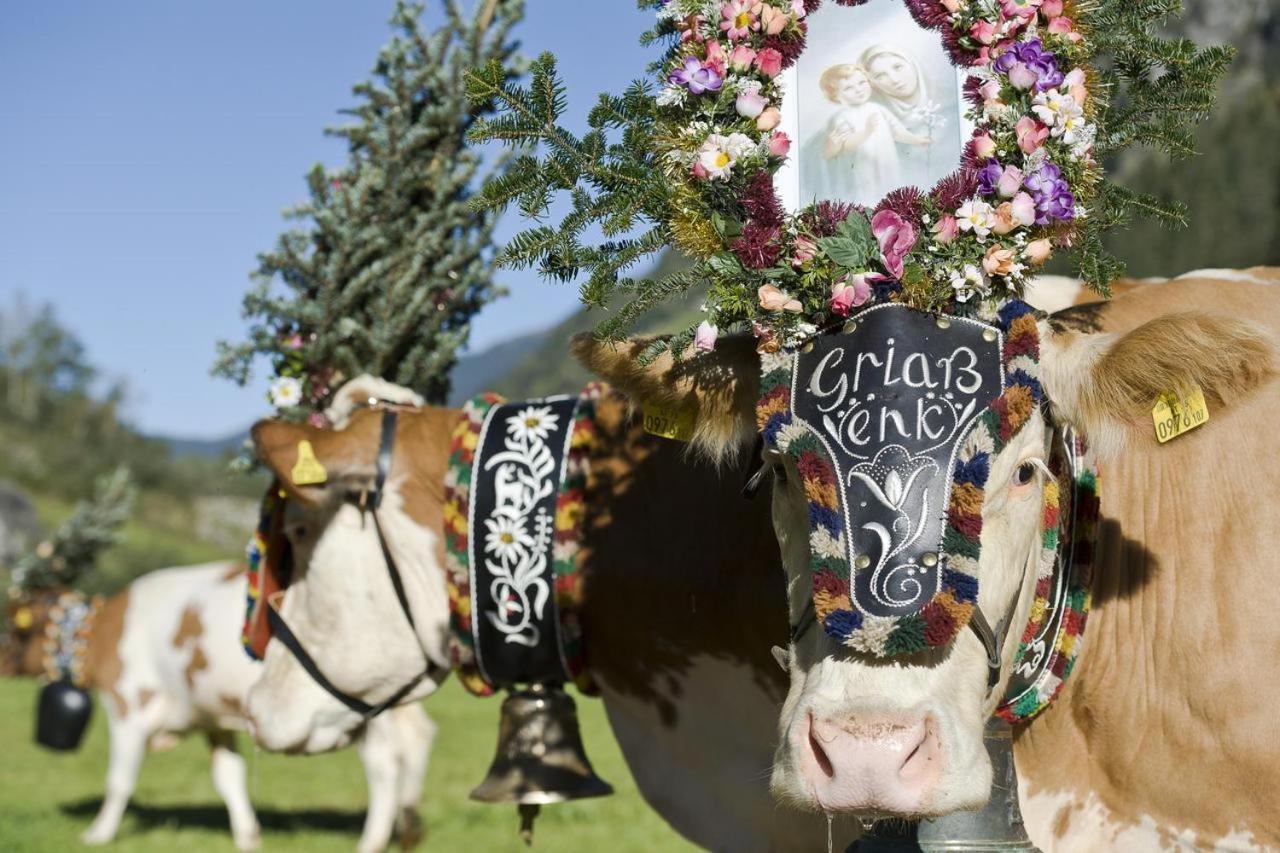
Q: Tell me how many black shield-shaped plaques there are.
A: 1